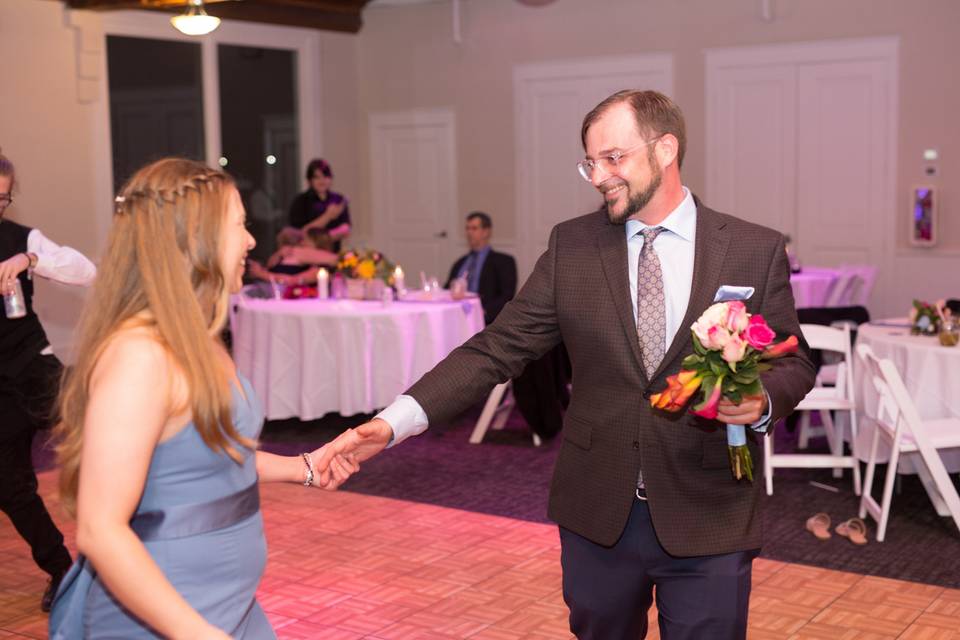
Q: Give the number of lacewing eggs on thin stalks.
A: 0